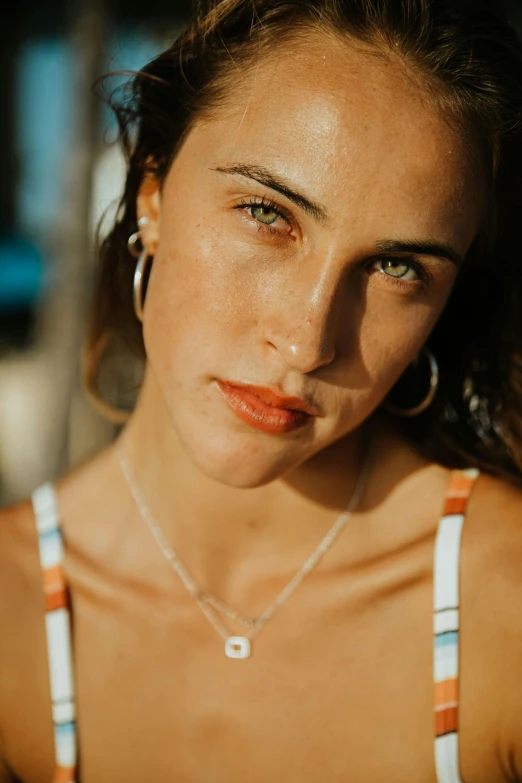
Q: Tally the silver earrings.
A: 4